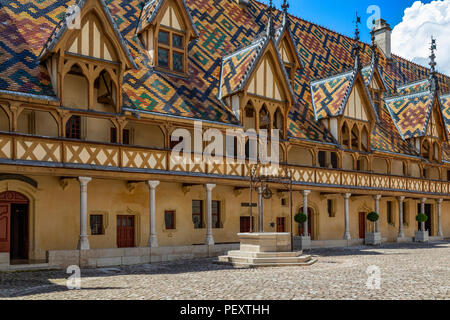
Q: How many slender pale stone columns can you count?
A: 10